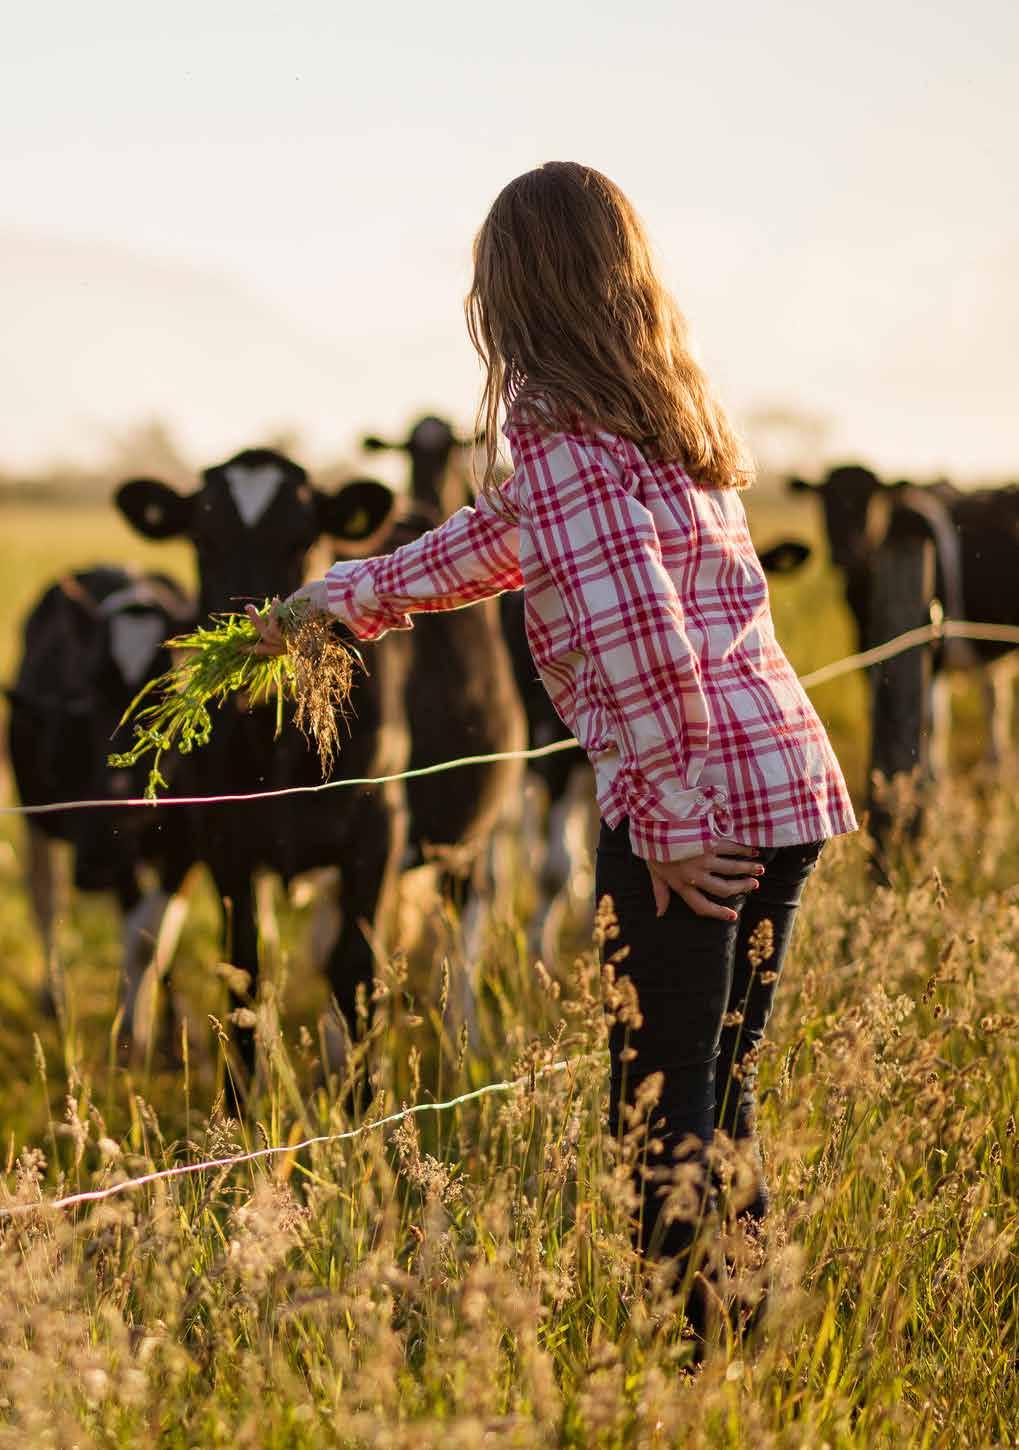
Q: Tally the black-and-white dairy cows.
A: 5